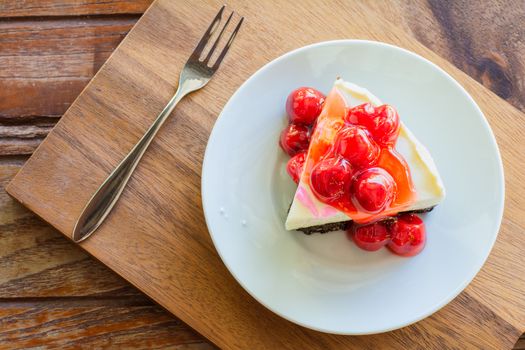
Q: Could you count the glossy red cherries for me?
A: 10